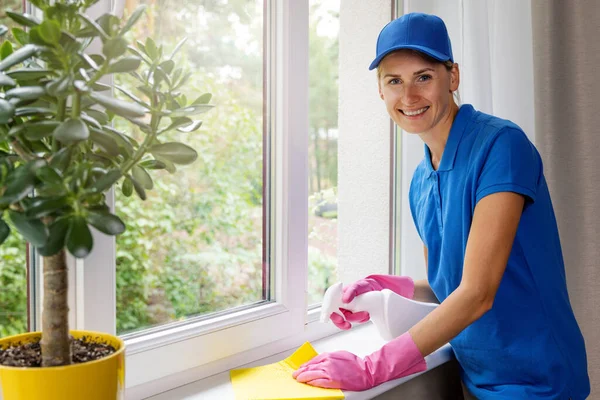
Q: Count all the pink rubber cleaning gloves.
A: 2